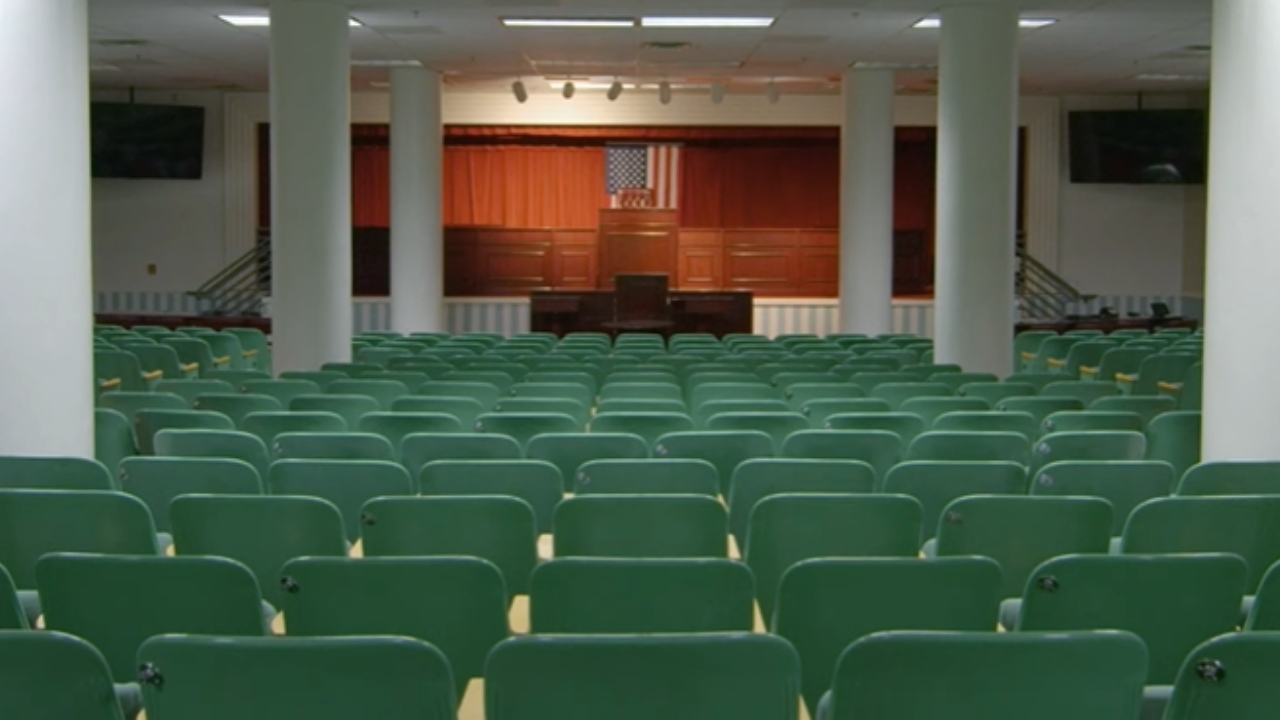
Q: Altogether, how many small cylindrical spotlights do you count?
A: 6